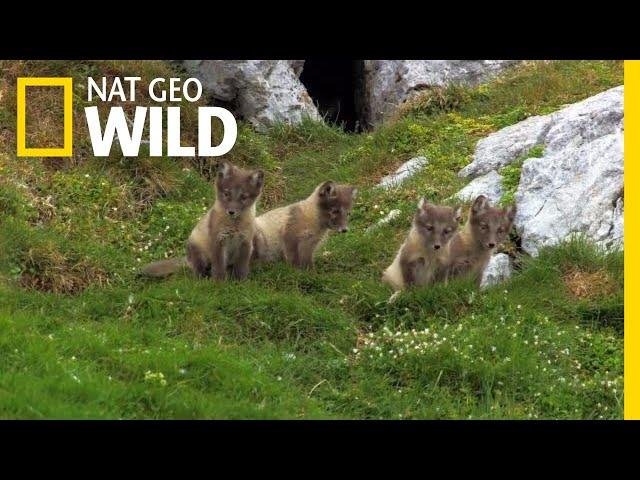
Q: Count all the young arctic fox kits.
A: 4